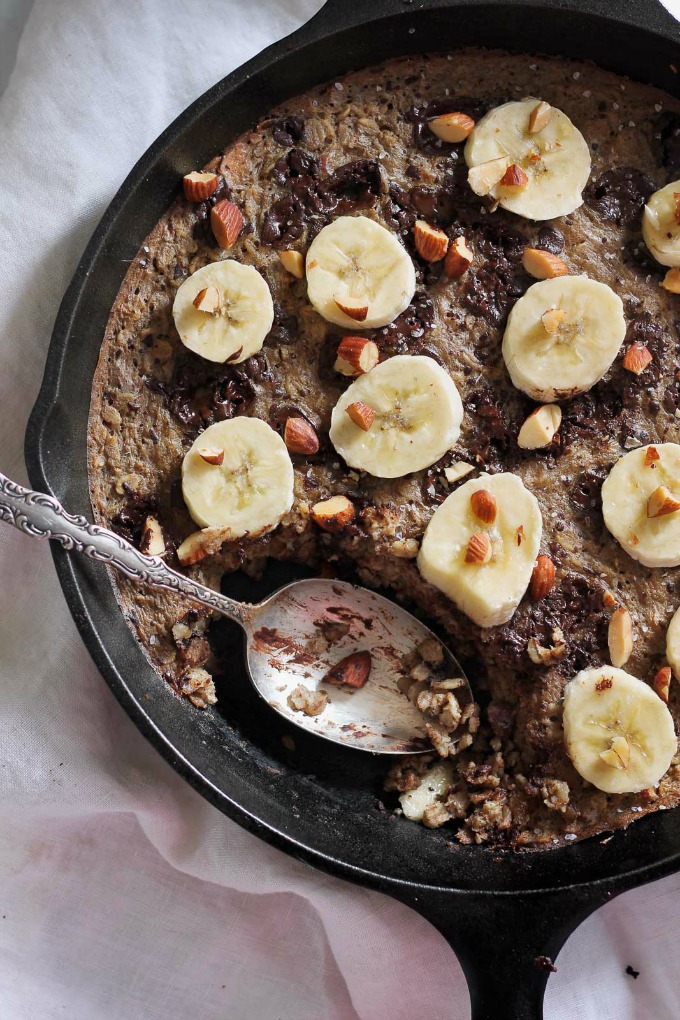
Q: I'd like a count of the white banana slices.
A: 11